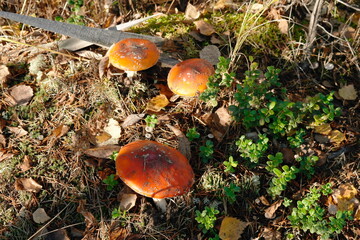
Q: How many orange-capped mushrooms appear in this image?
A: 3